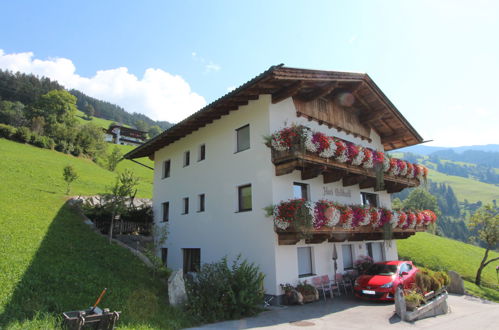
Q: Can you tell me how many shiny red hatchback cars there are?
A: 1